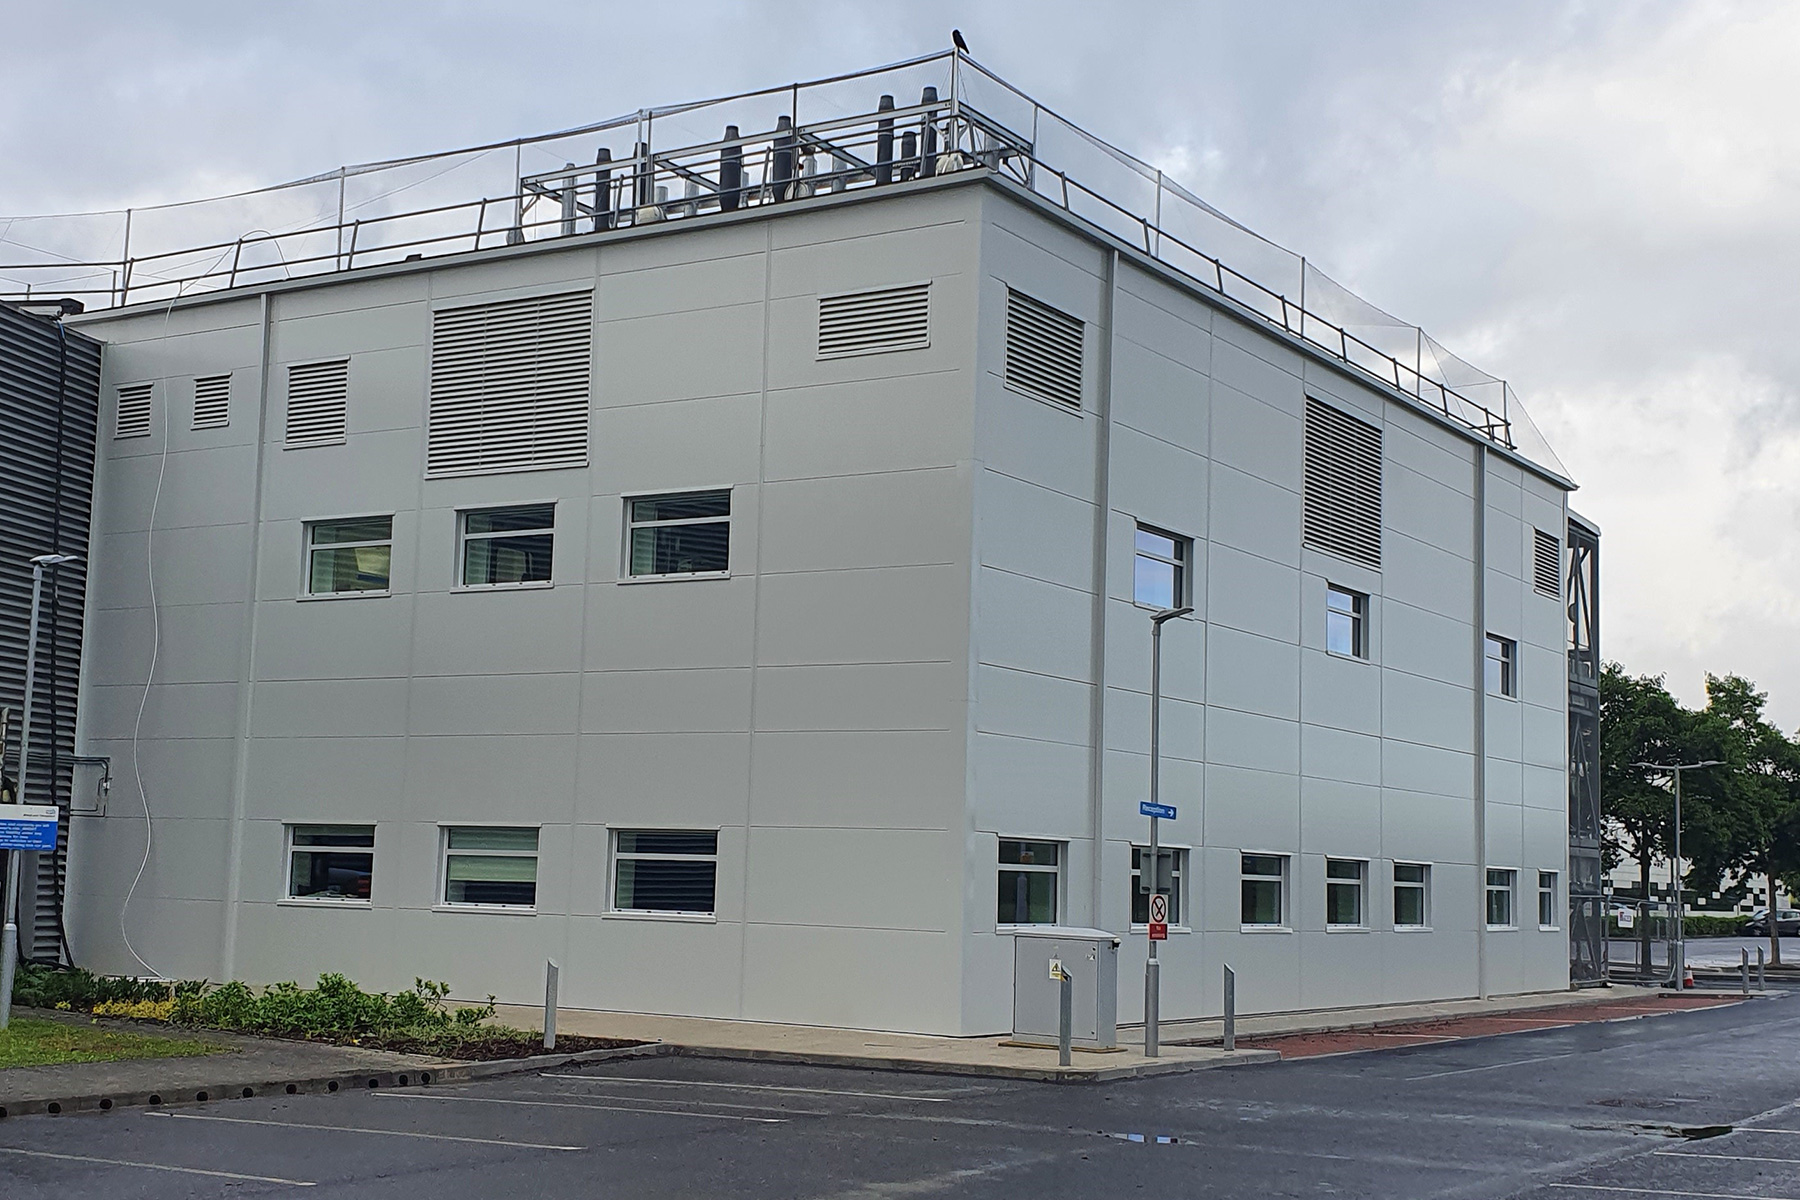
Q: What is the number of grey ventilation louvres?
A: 8